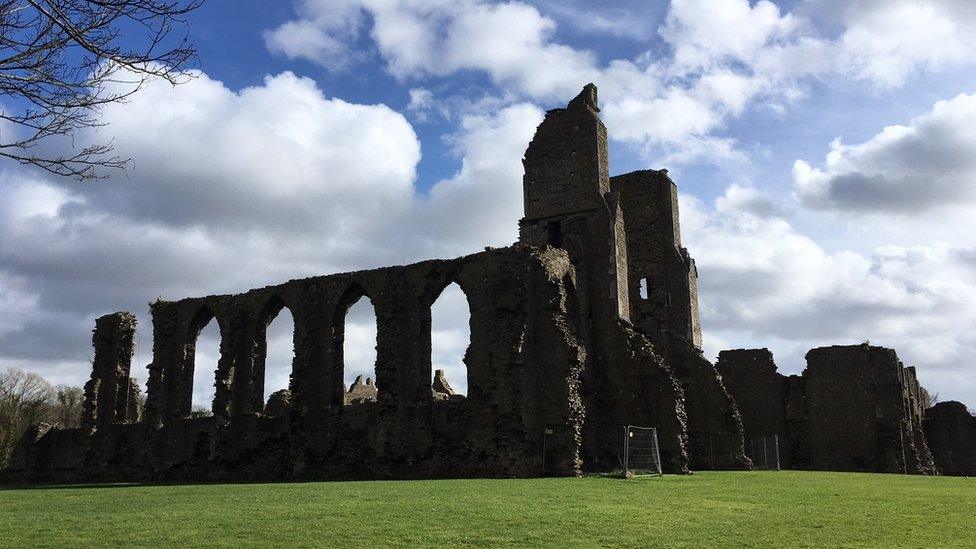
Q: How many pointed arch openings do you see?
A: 4